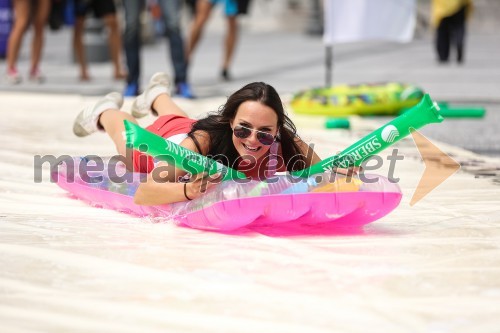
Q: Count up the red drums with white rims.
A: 0